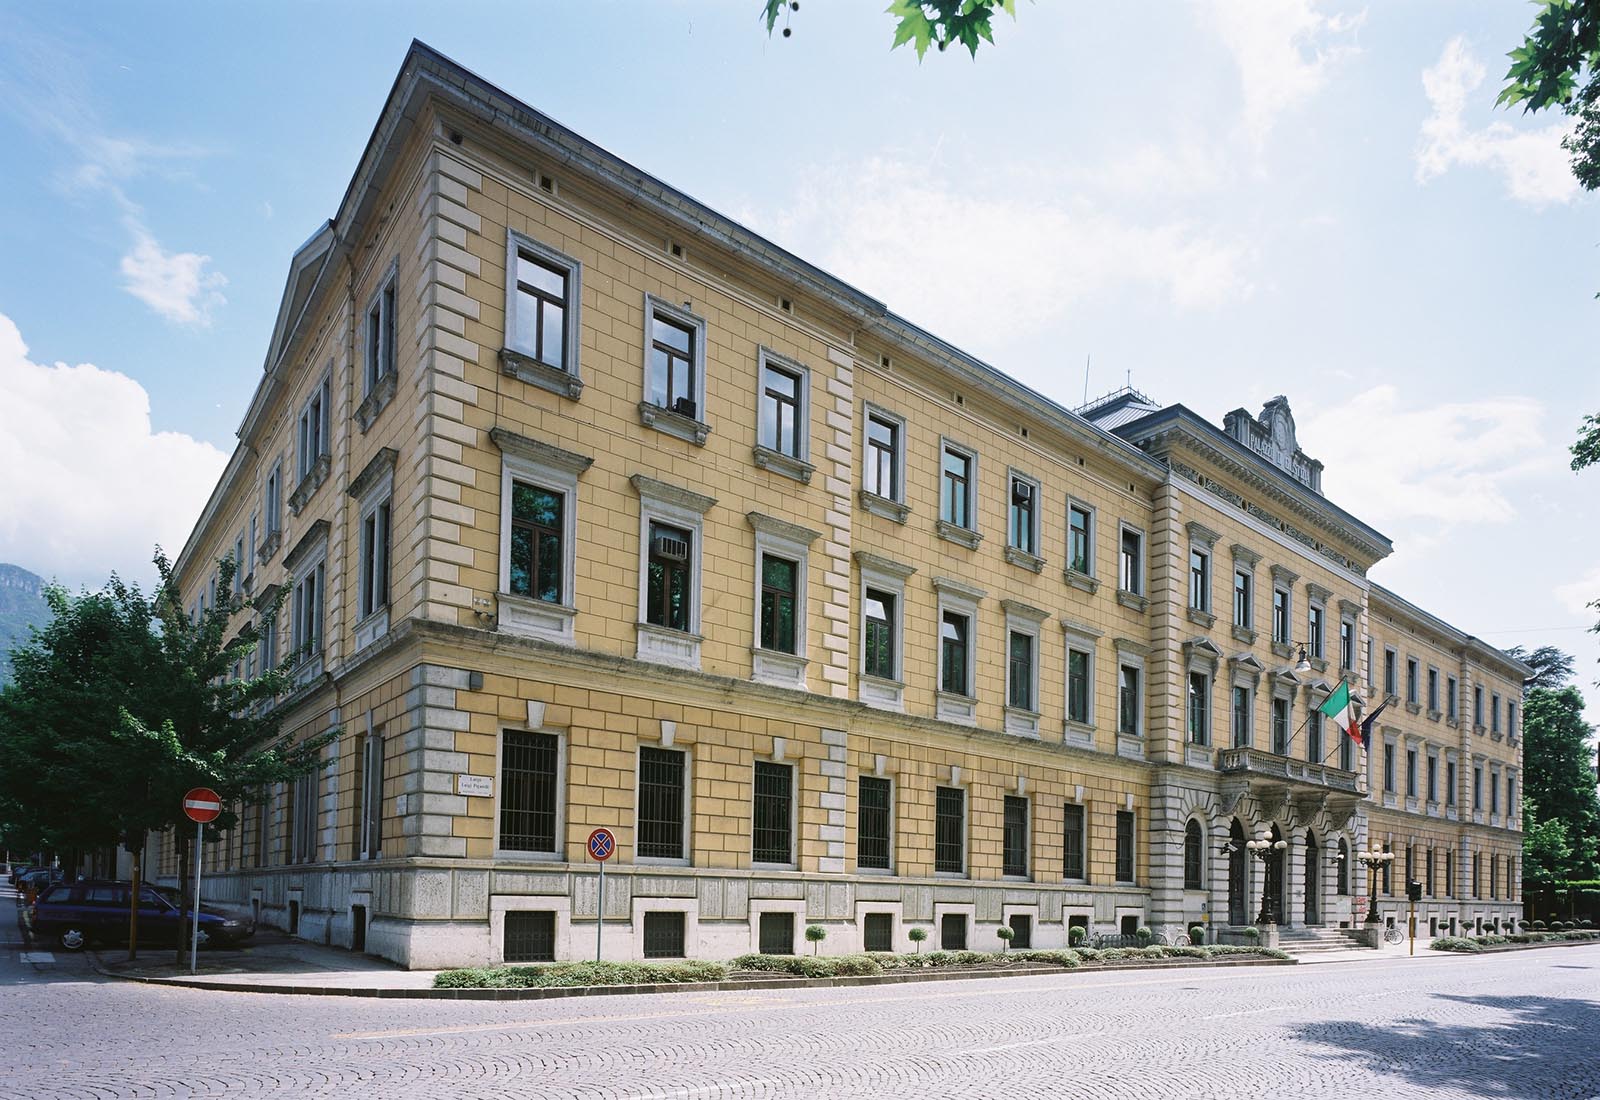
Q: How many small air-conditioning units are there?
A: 3